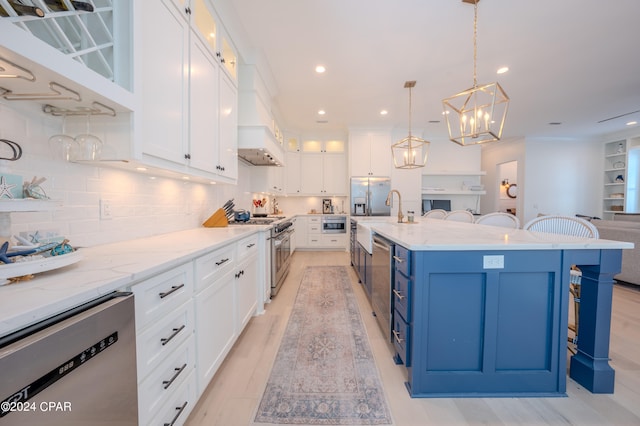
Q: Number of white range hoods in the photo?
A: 1